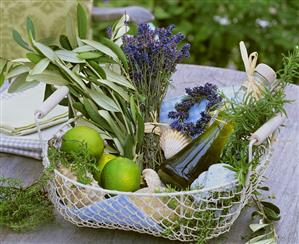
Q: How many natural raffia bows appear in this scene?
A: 1